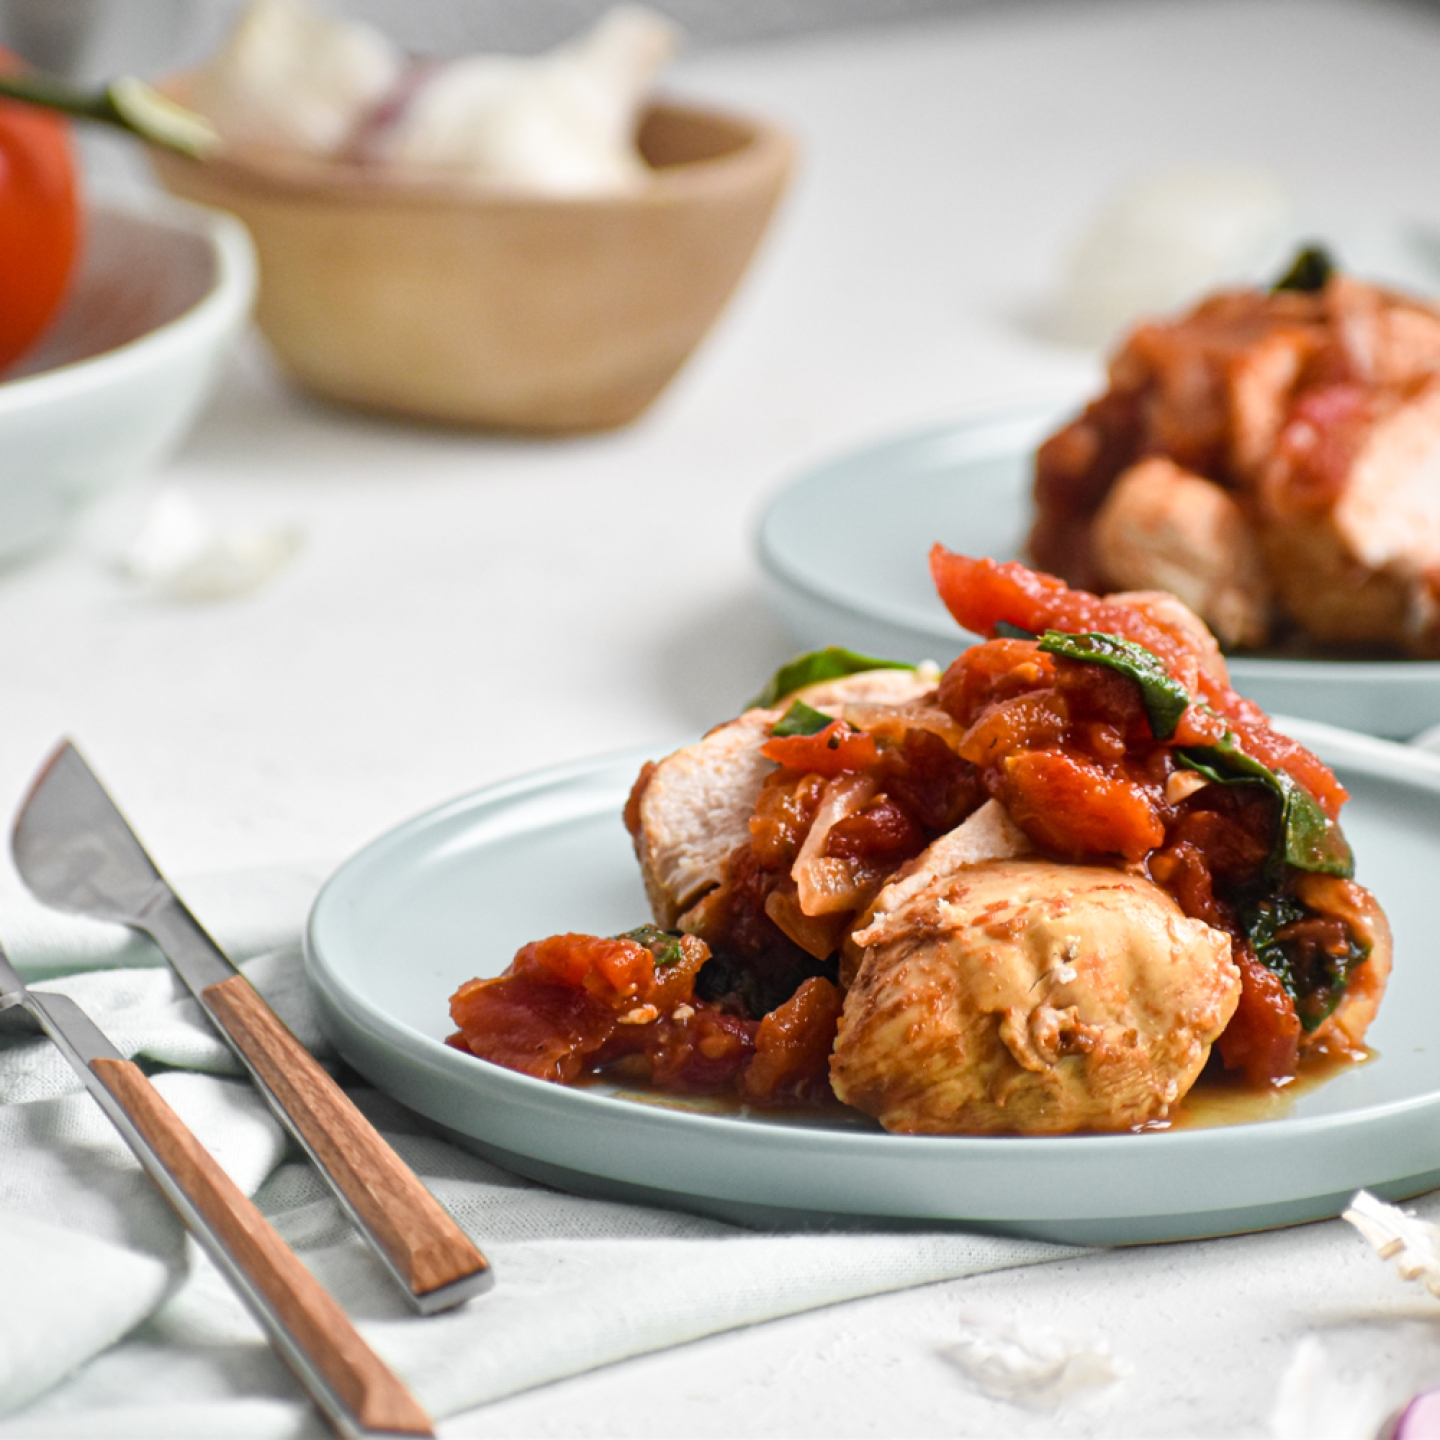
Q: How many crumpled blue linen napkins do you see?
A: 1